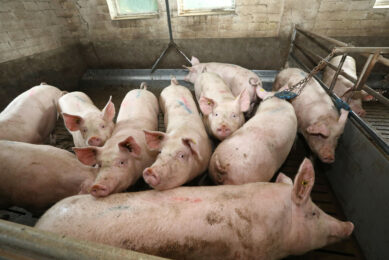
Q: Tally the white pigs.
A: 11